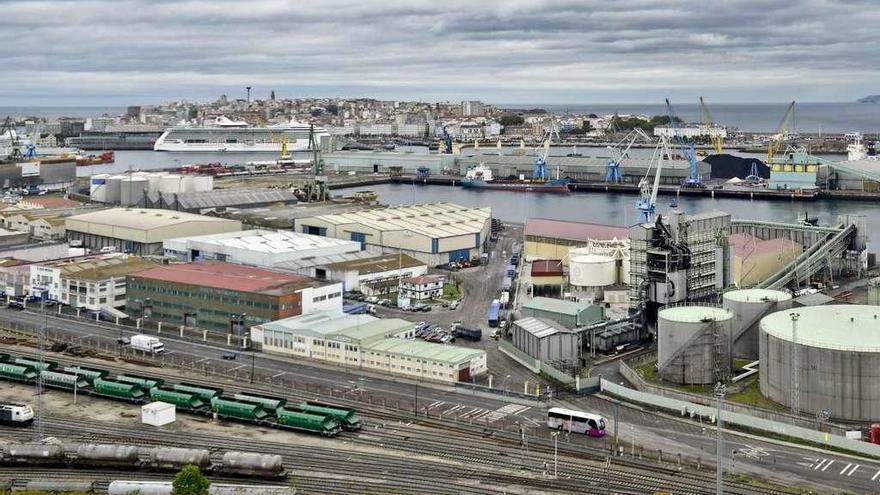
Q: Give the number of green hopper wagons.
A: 13